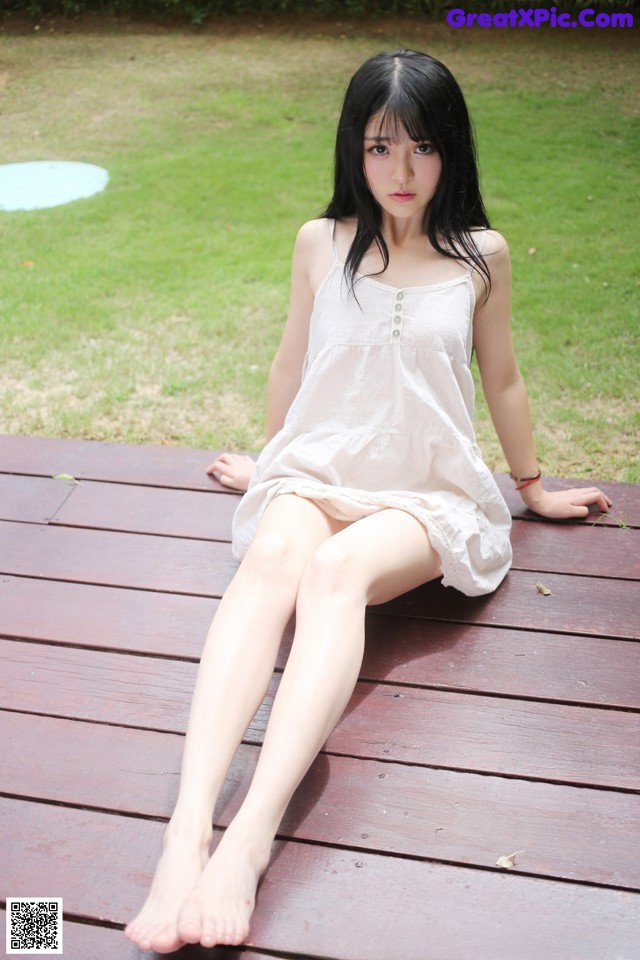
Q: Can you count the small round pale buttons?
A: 4